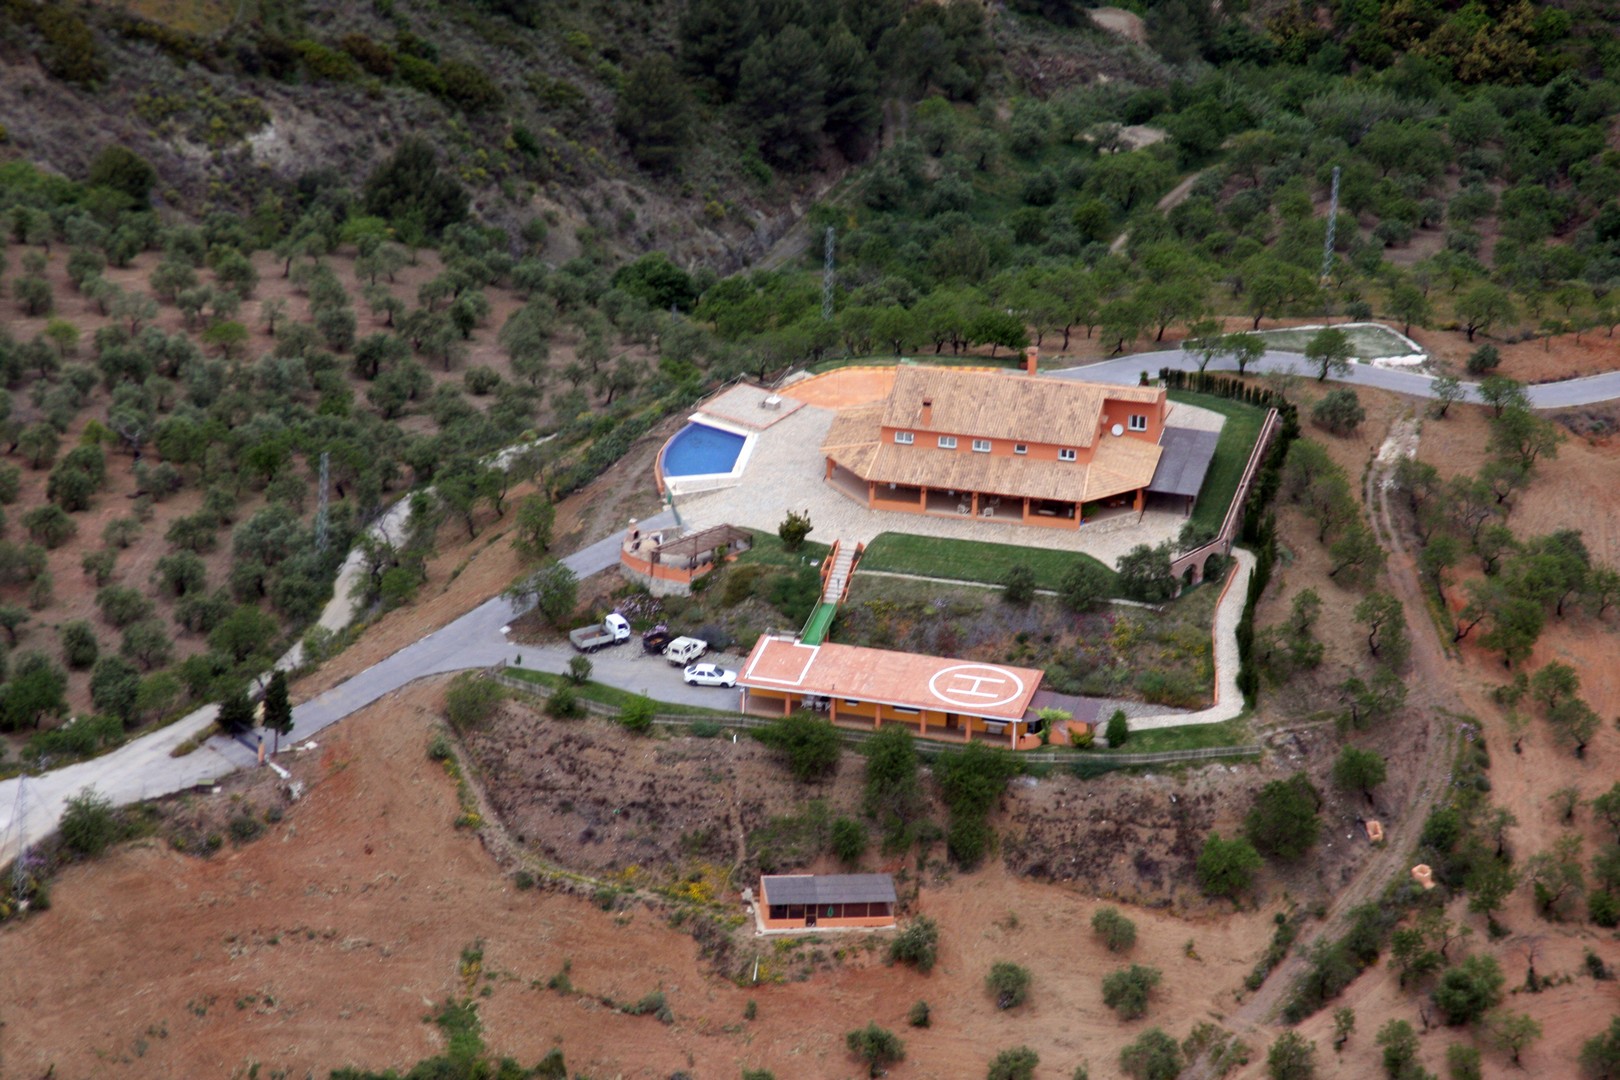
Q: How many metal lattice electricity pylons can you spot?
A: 4